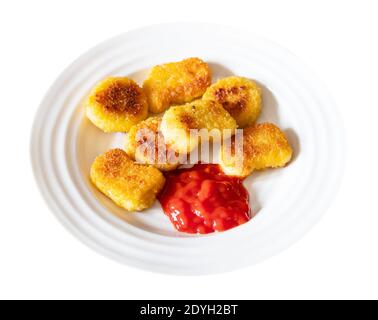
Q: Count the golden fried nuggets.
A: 7